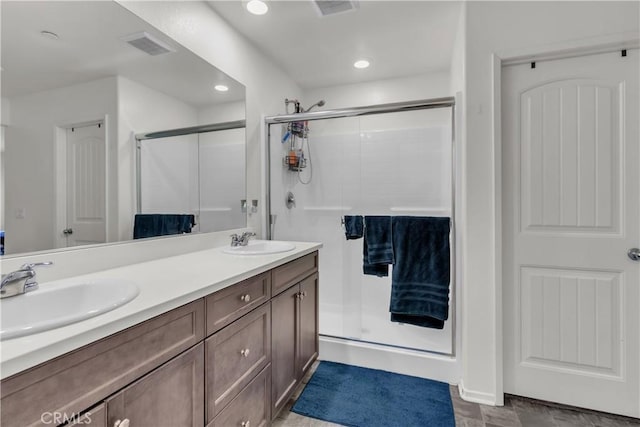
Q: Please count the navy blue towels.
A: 3